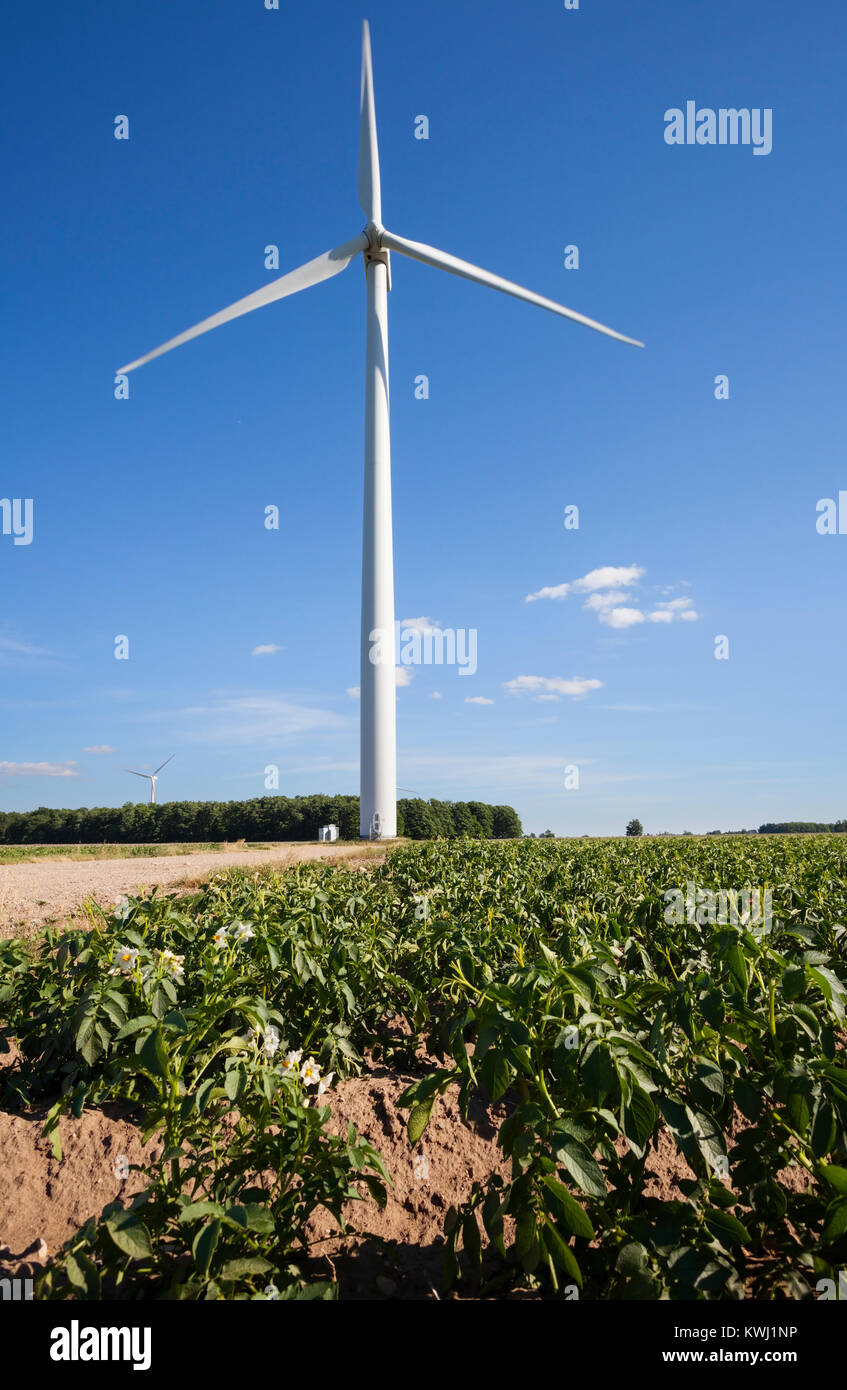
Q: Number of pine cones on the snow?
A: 0